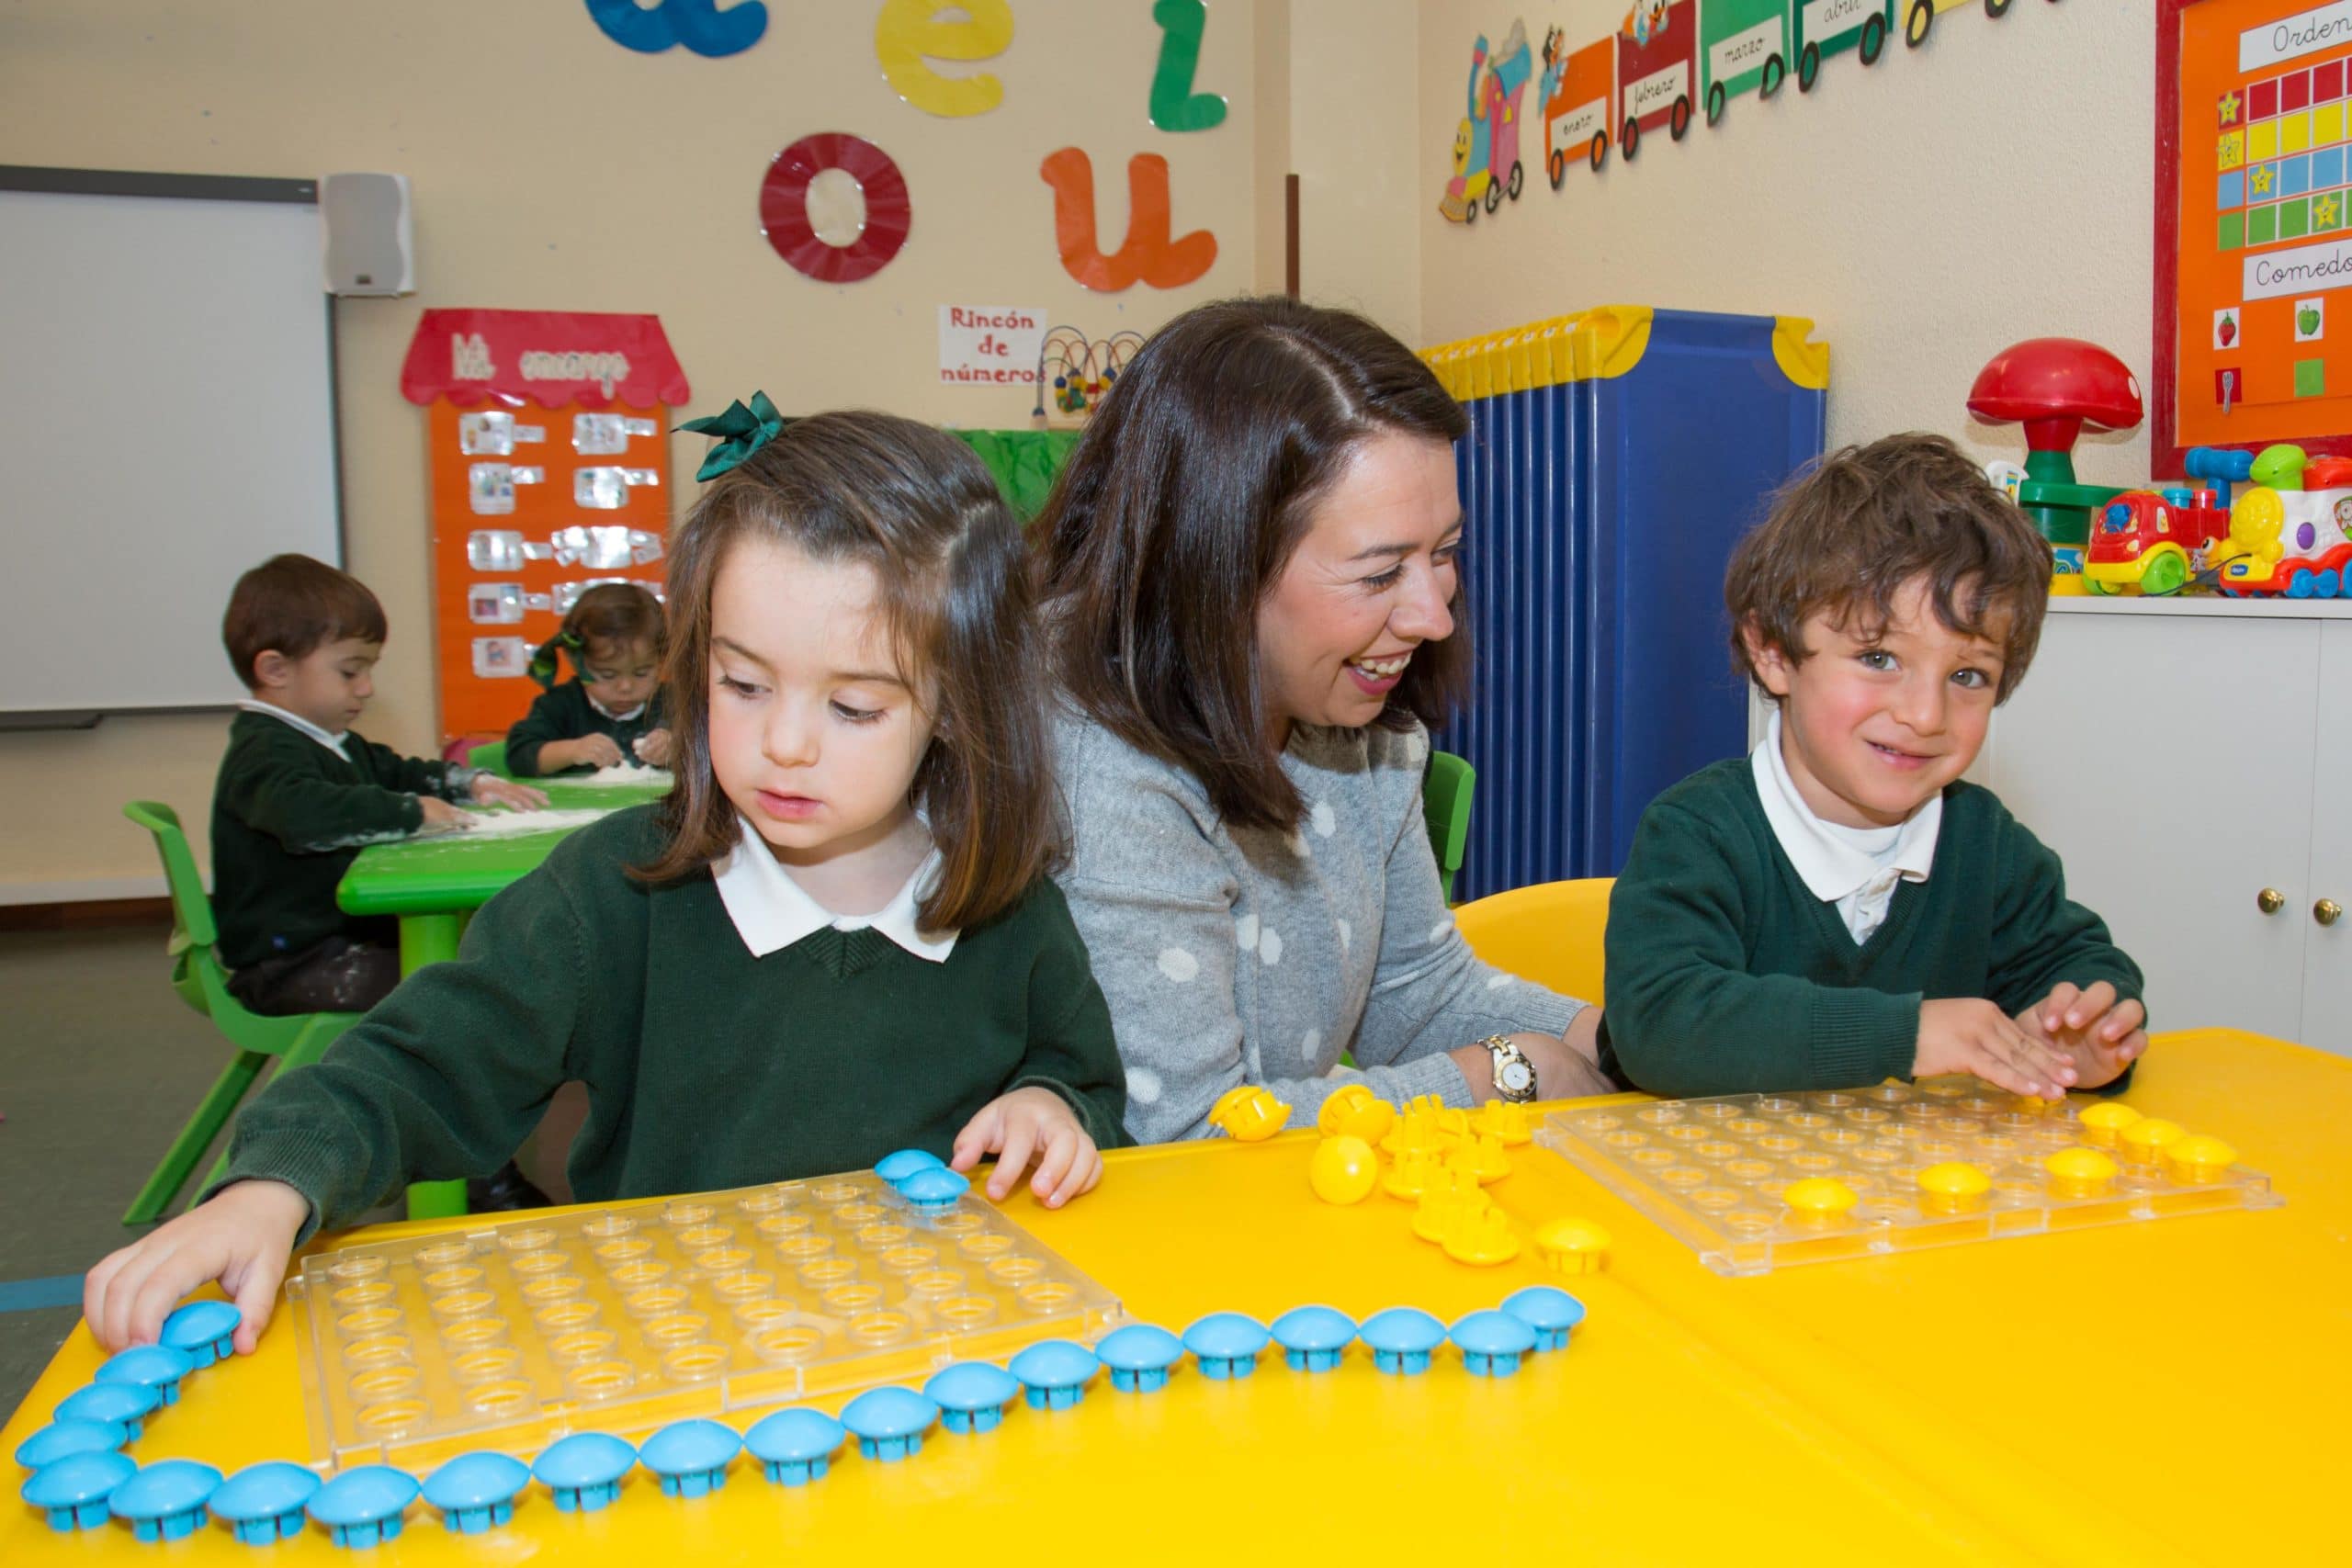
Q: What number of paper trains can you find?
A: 1